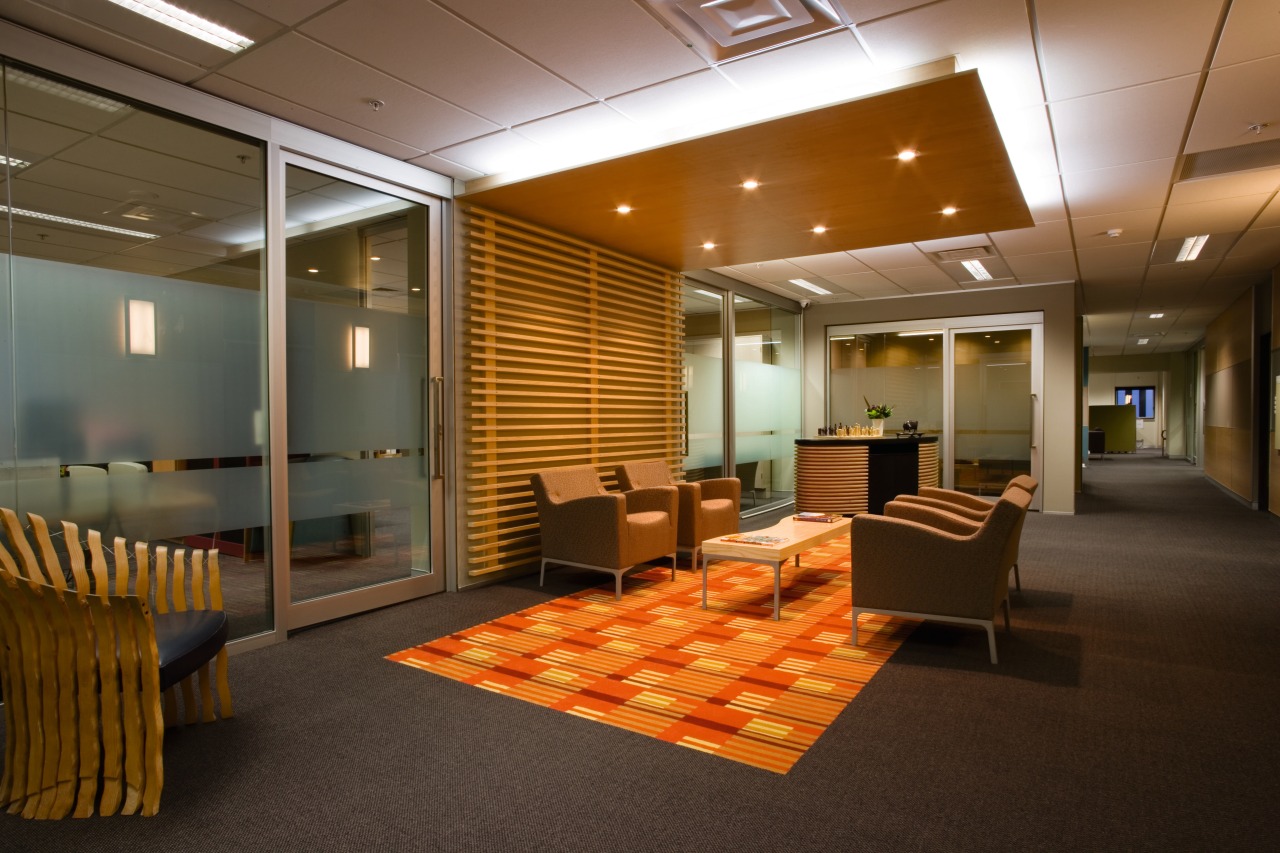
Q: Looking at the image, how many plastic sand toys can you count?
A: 0